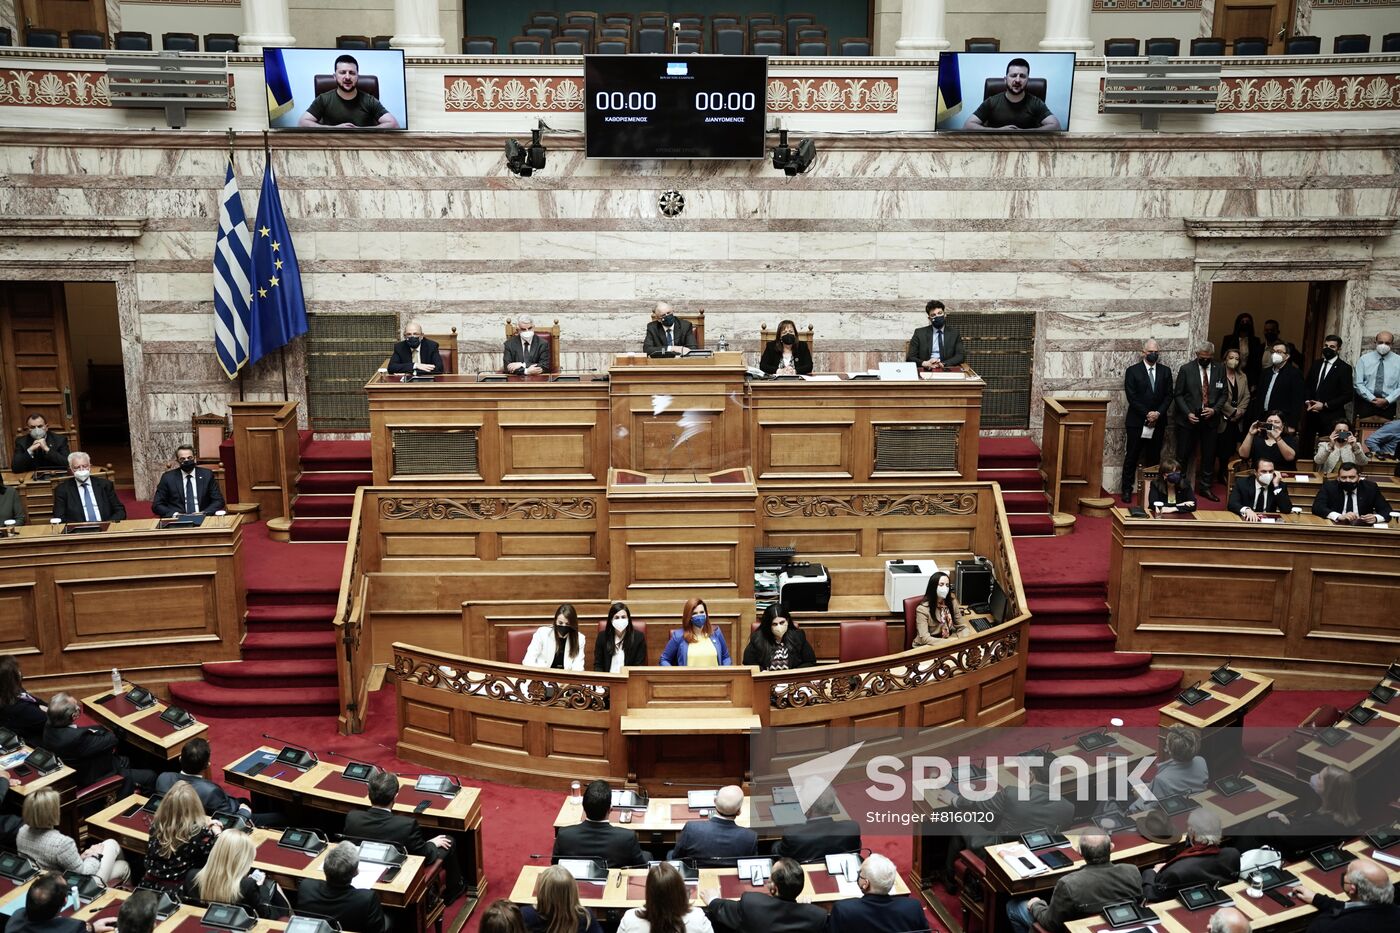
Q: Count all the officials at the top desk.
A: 5